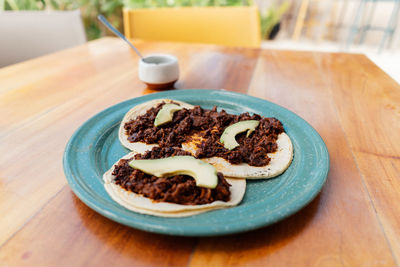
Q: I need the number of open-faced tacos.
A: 3